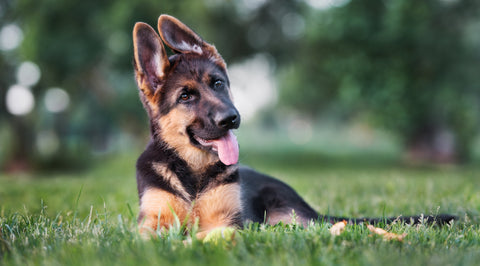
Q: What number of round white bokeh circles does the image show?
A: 4